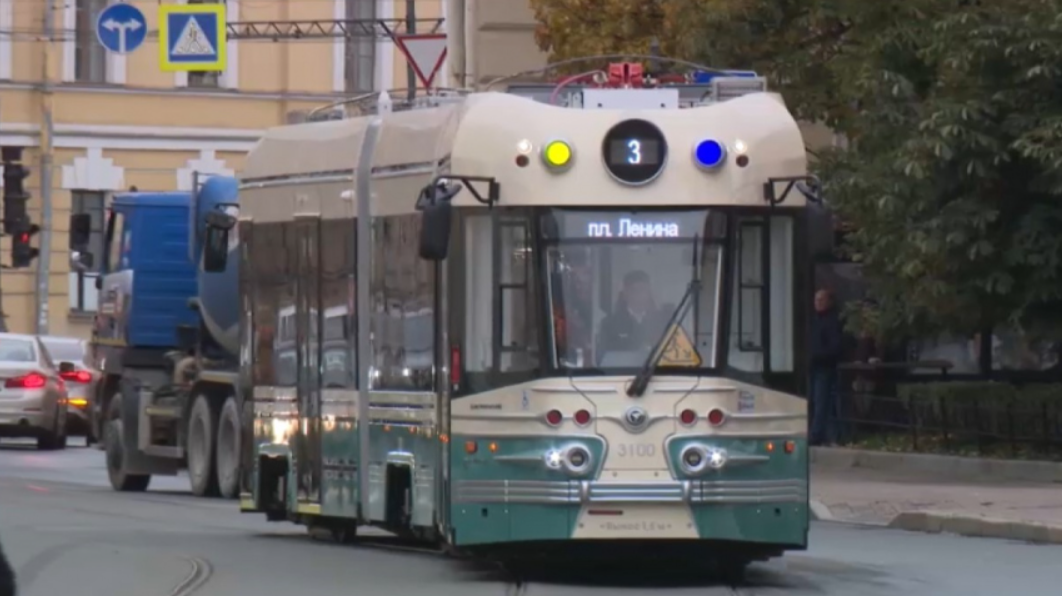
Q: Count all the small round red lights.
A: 4